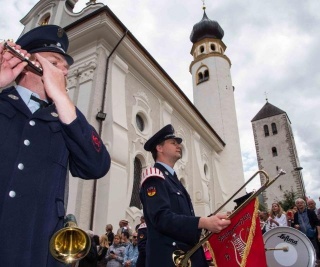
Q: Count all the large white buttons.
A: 4